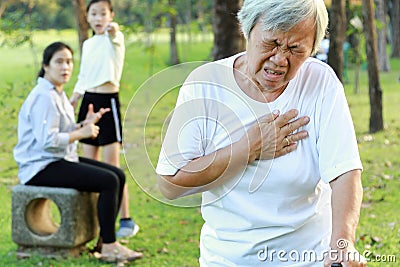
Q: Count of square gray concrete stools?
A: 1